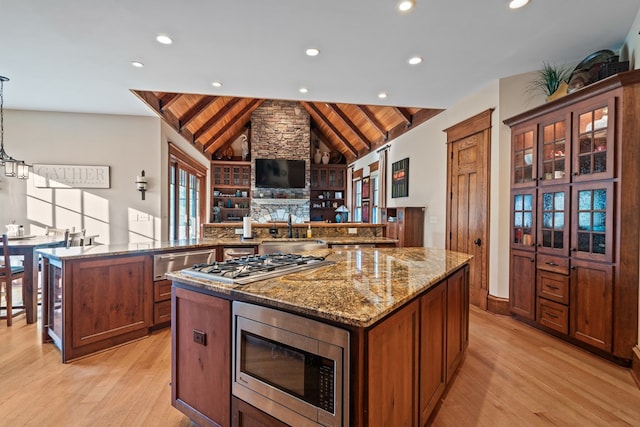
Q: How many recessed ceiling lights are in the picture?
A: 9